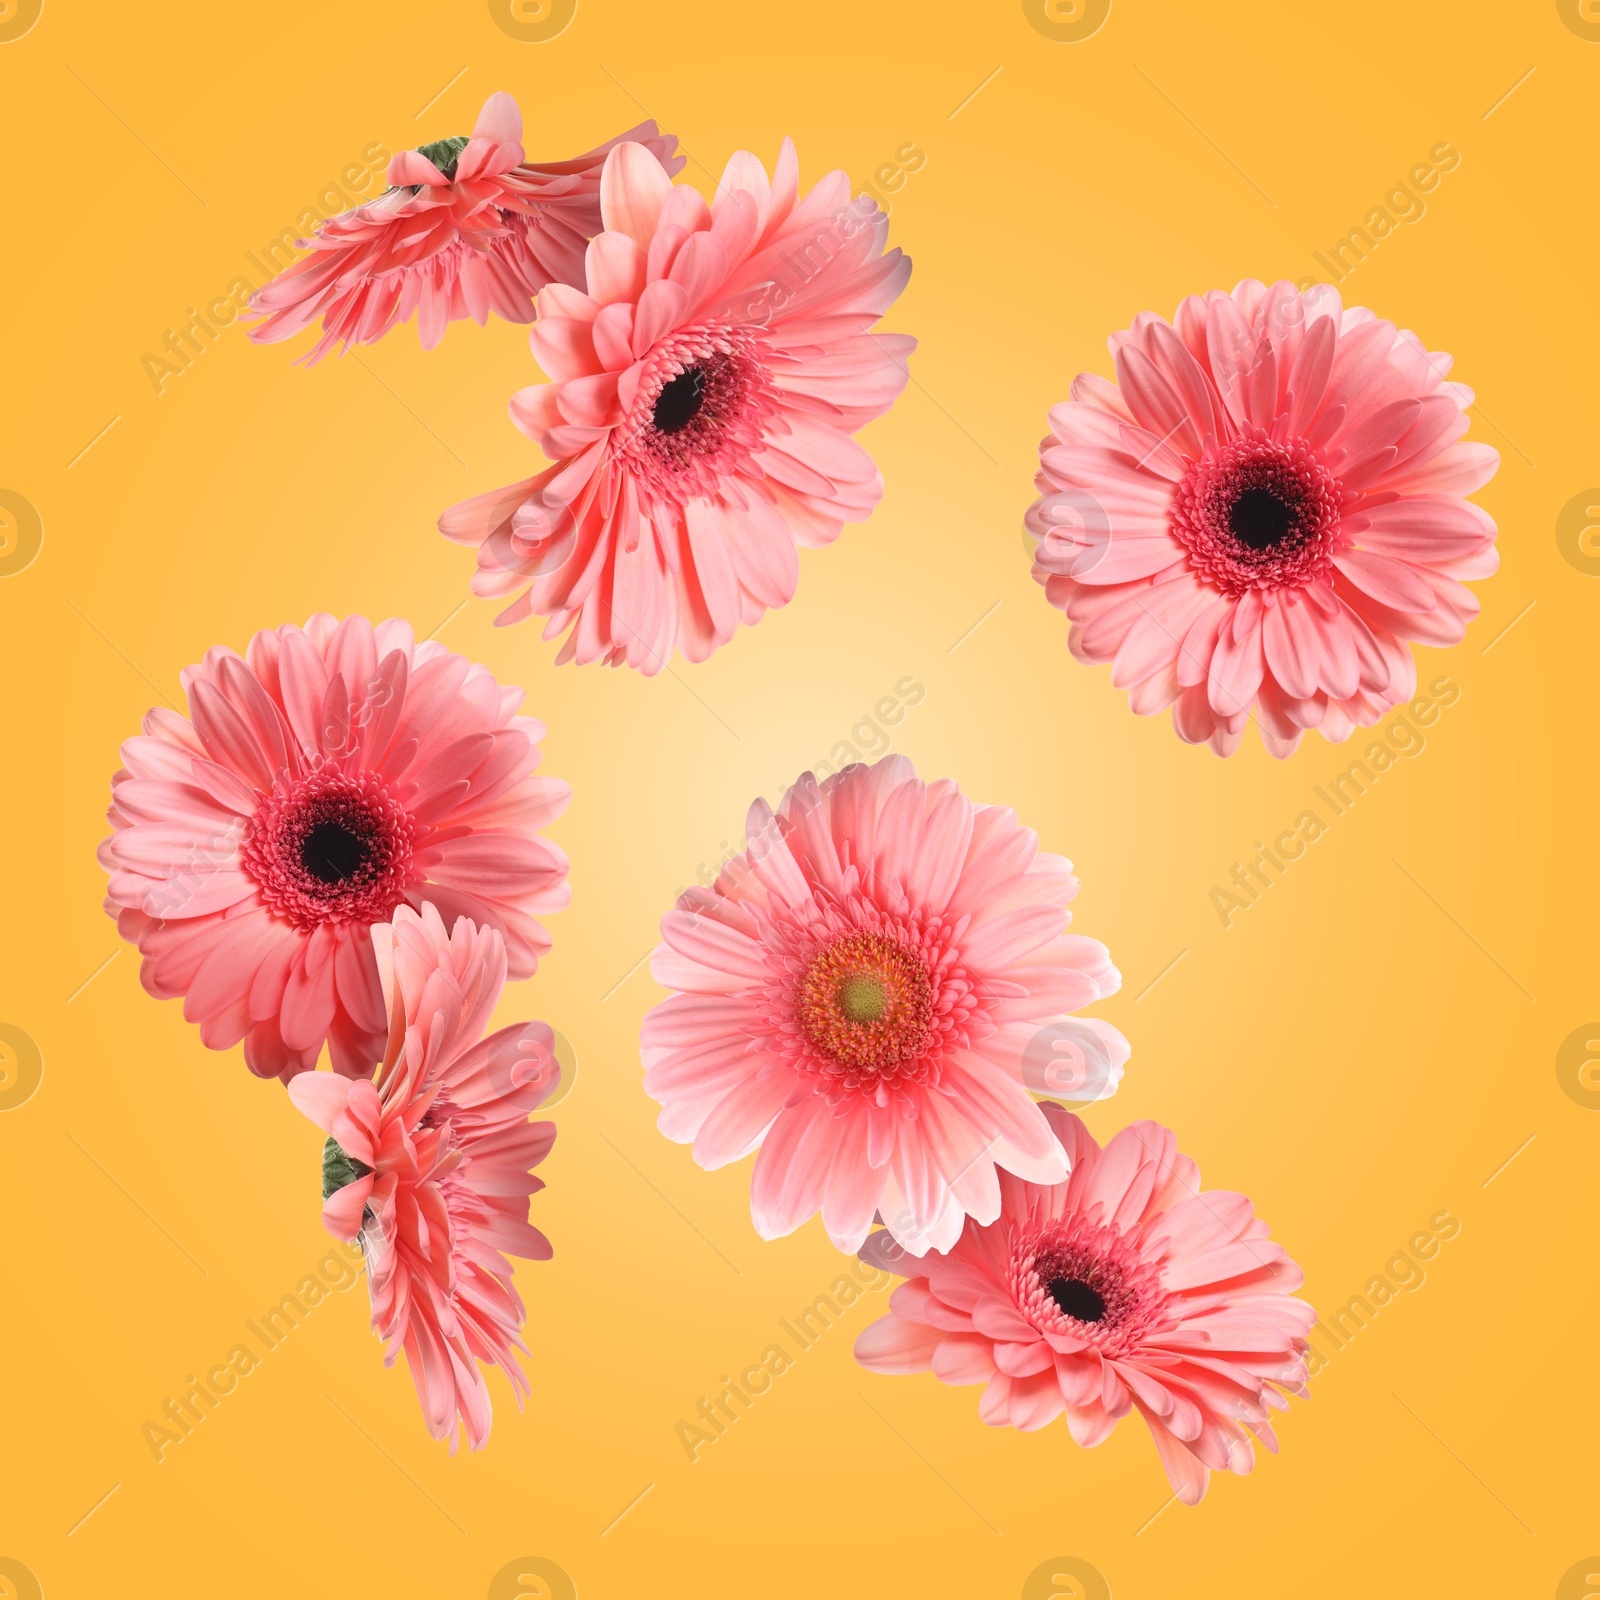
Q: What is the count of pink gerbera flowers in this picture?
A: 7